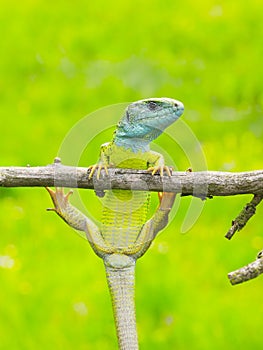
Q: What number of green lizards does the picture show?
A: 1